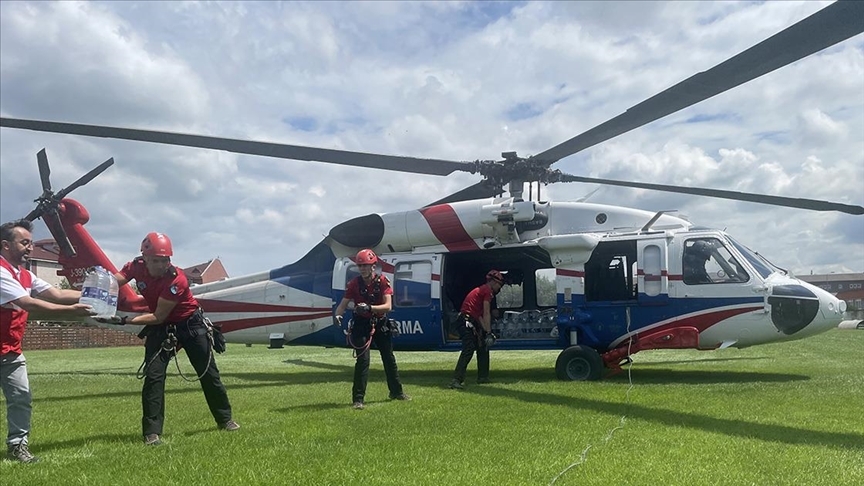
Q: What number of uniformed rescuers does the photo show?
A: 3